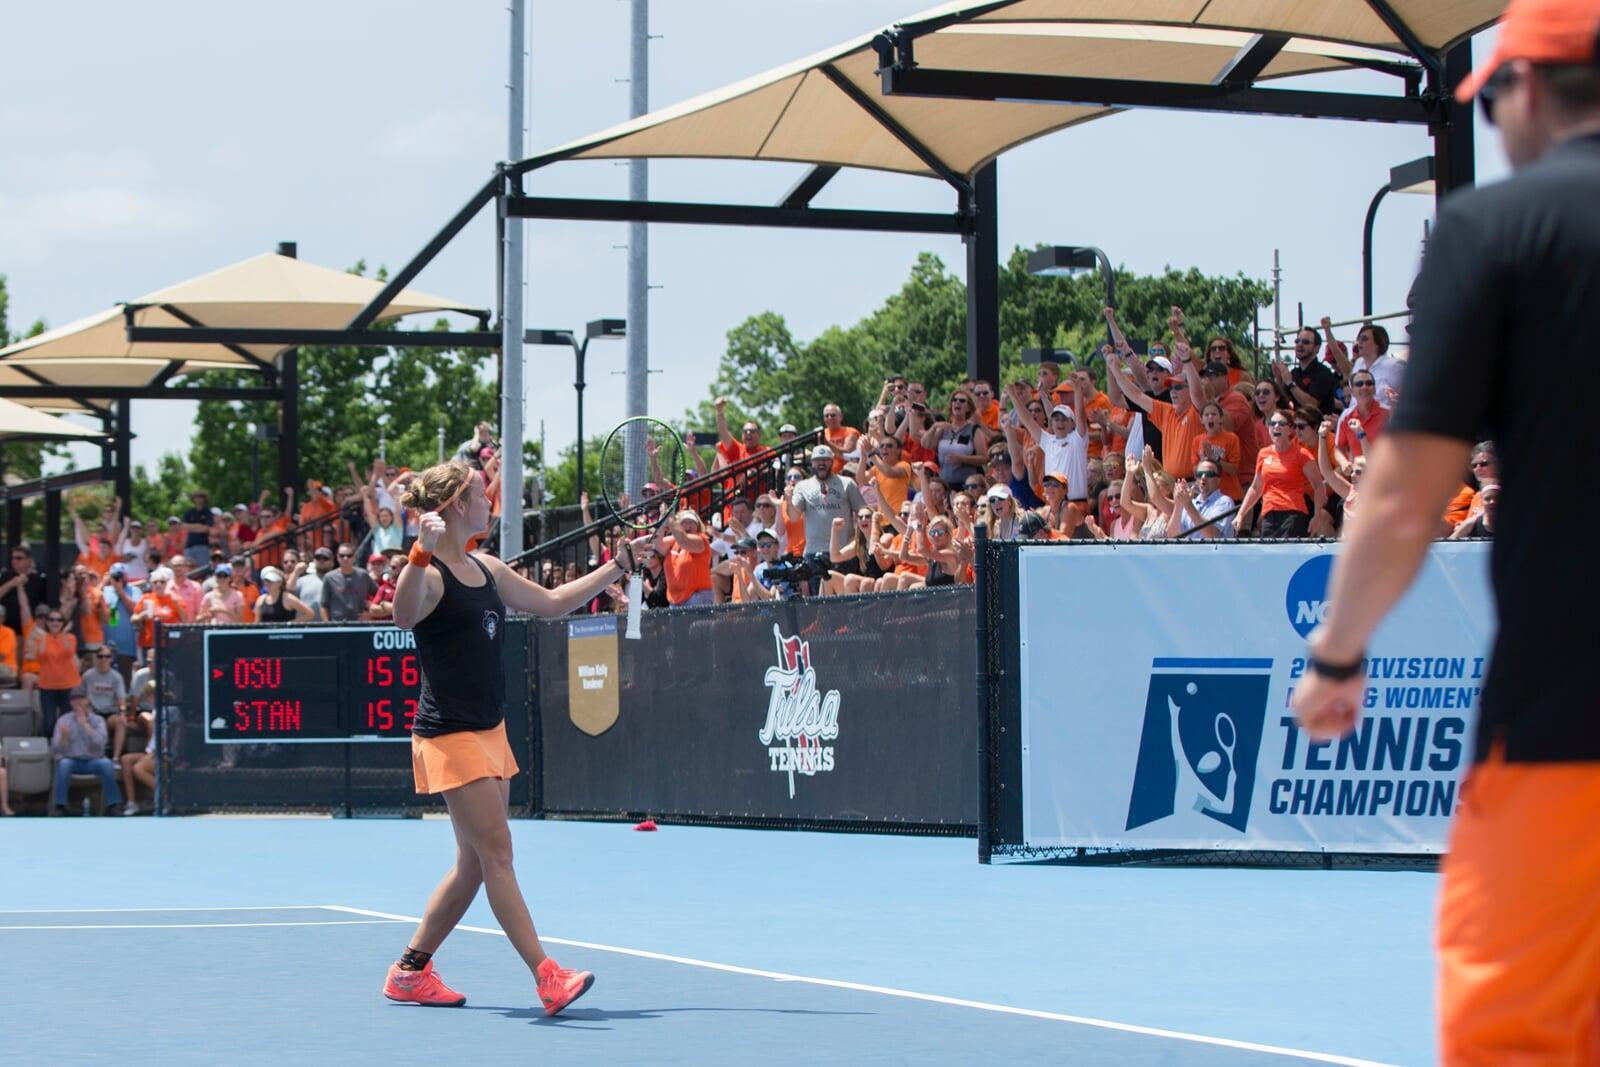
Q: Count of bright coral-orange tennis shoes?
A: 2